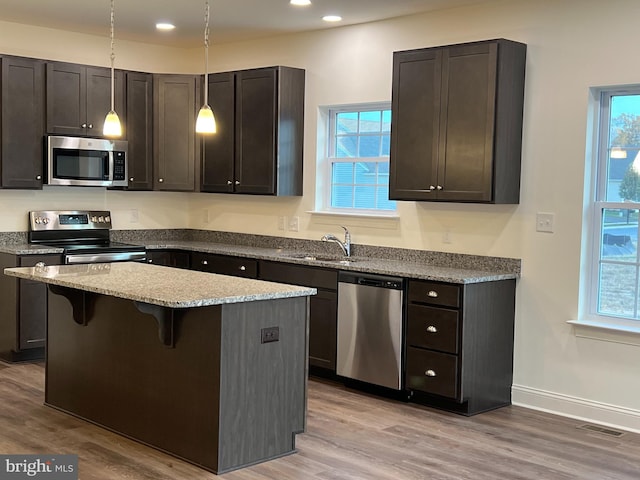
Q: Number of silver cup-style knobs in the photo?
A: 3